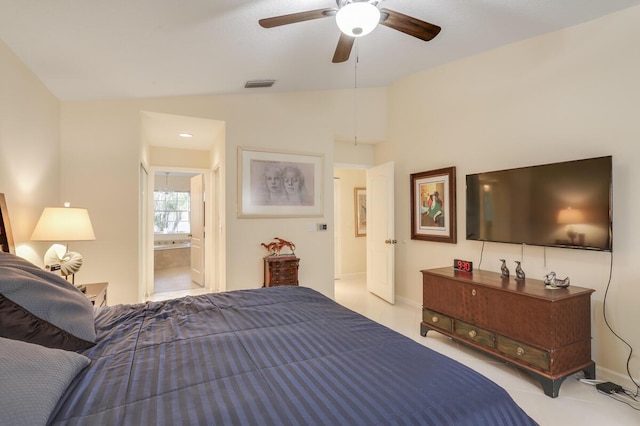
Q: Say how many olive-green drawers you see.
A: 3